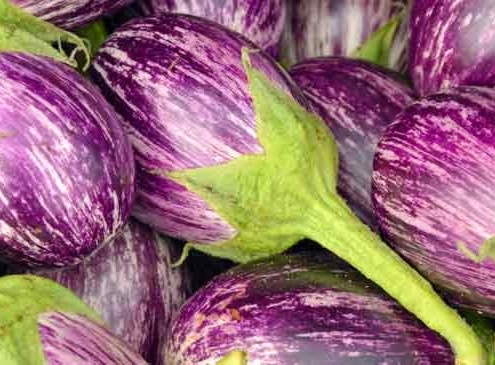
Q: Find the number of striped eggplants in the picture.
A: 11